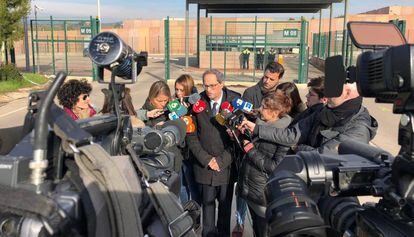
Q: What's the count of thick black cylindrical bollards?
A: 0